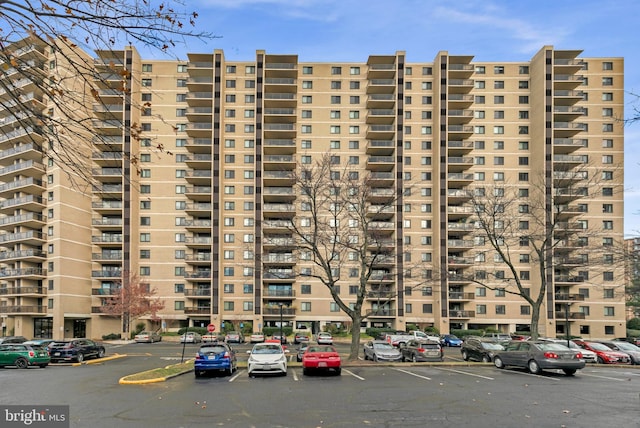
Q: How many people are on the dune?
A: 0